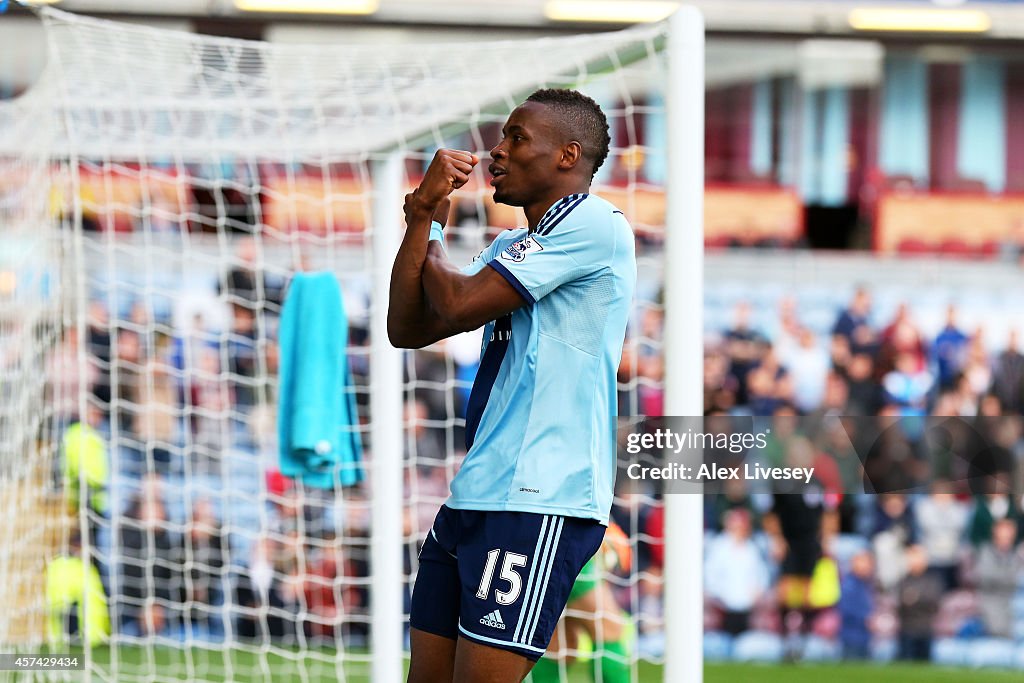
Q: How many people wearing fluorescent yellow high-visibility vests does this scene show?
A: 2